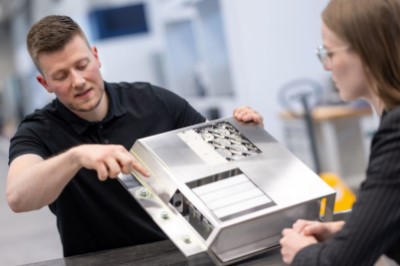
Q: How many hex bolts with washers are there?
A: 3